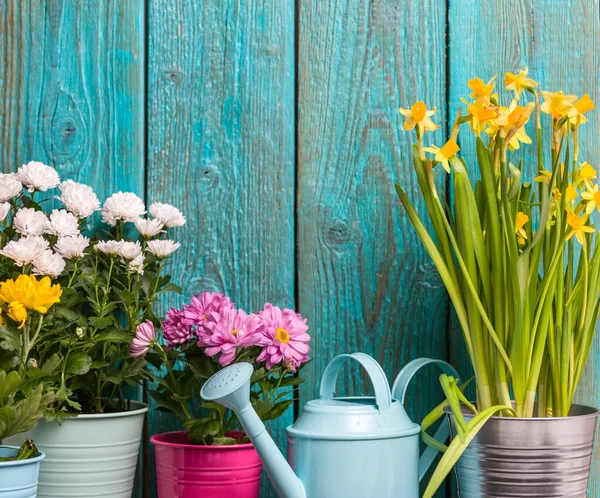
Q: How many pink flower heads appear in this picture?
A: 5